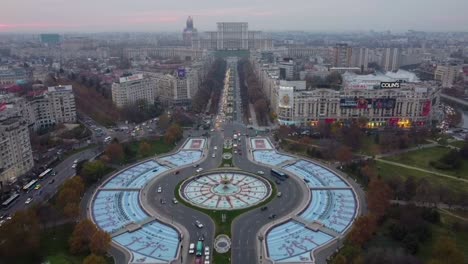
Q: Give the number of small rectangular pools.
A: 2